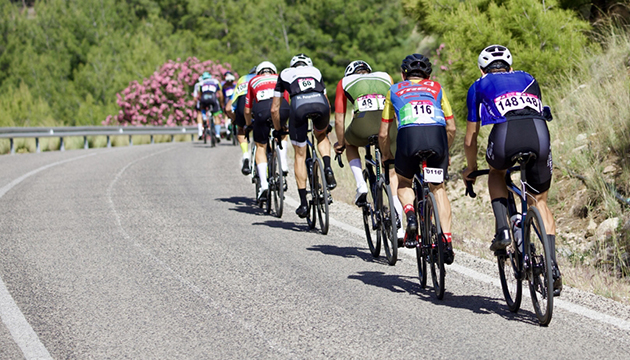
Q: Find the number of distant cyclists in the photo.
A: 3